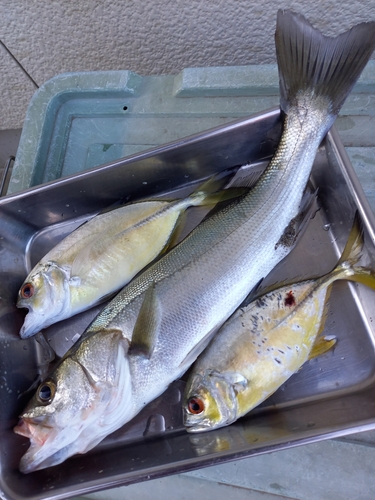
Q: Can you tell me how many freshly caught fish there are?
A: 3